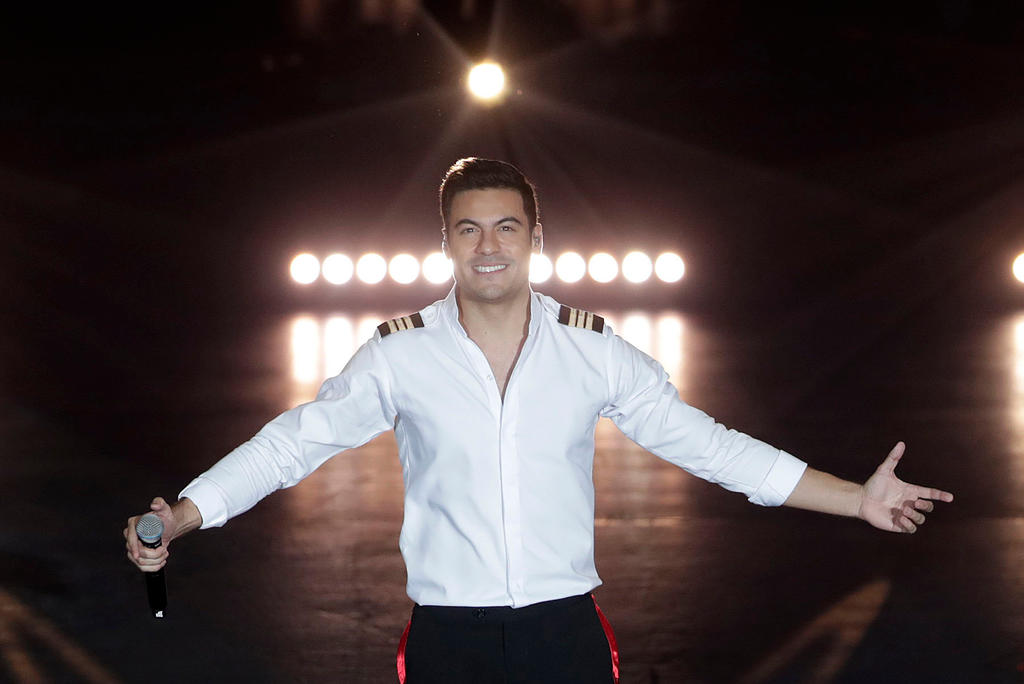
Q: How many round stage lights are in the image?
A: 12